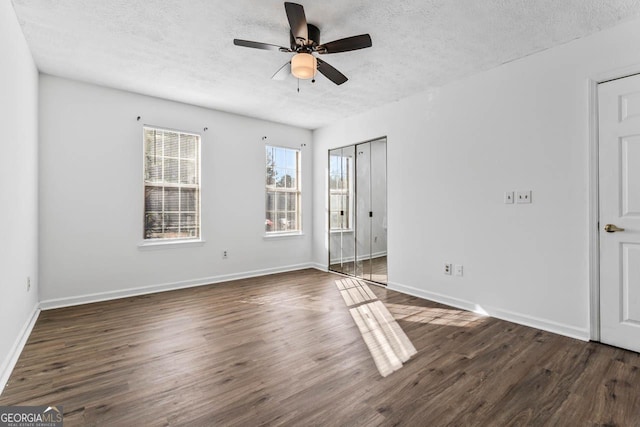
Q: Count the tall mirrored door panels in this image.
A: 4